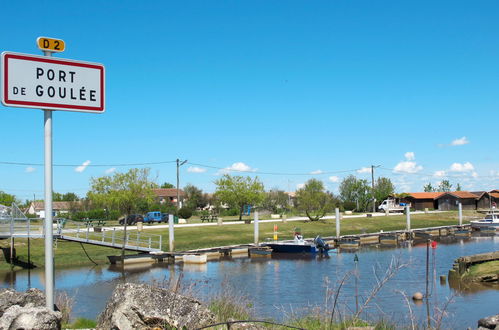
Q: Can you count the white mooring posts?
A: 5